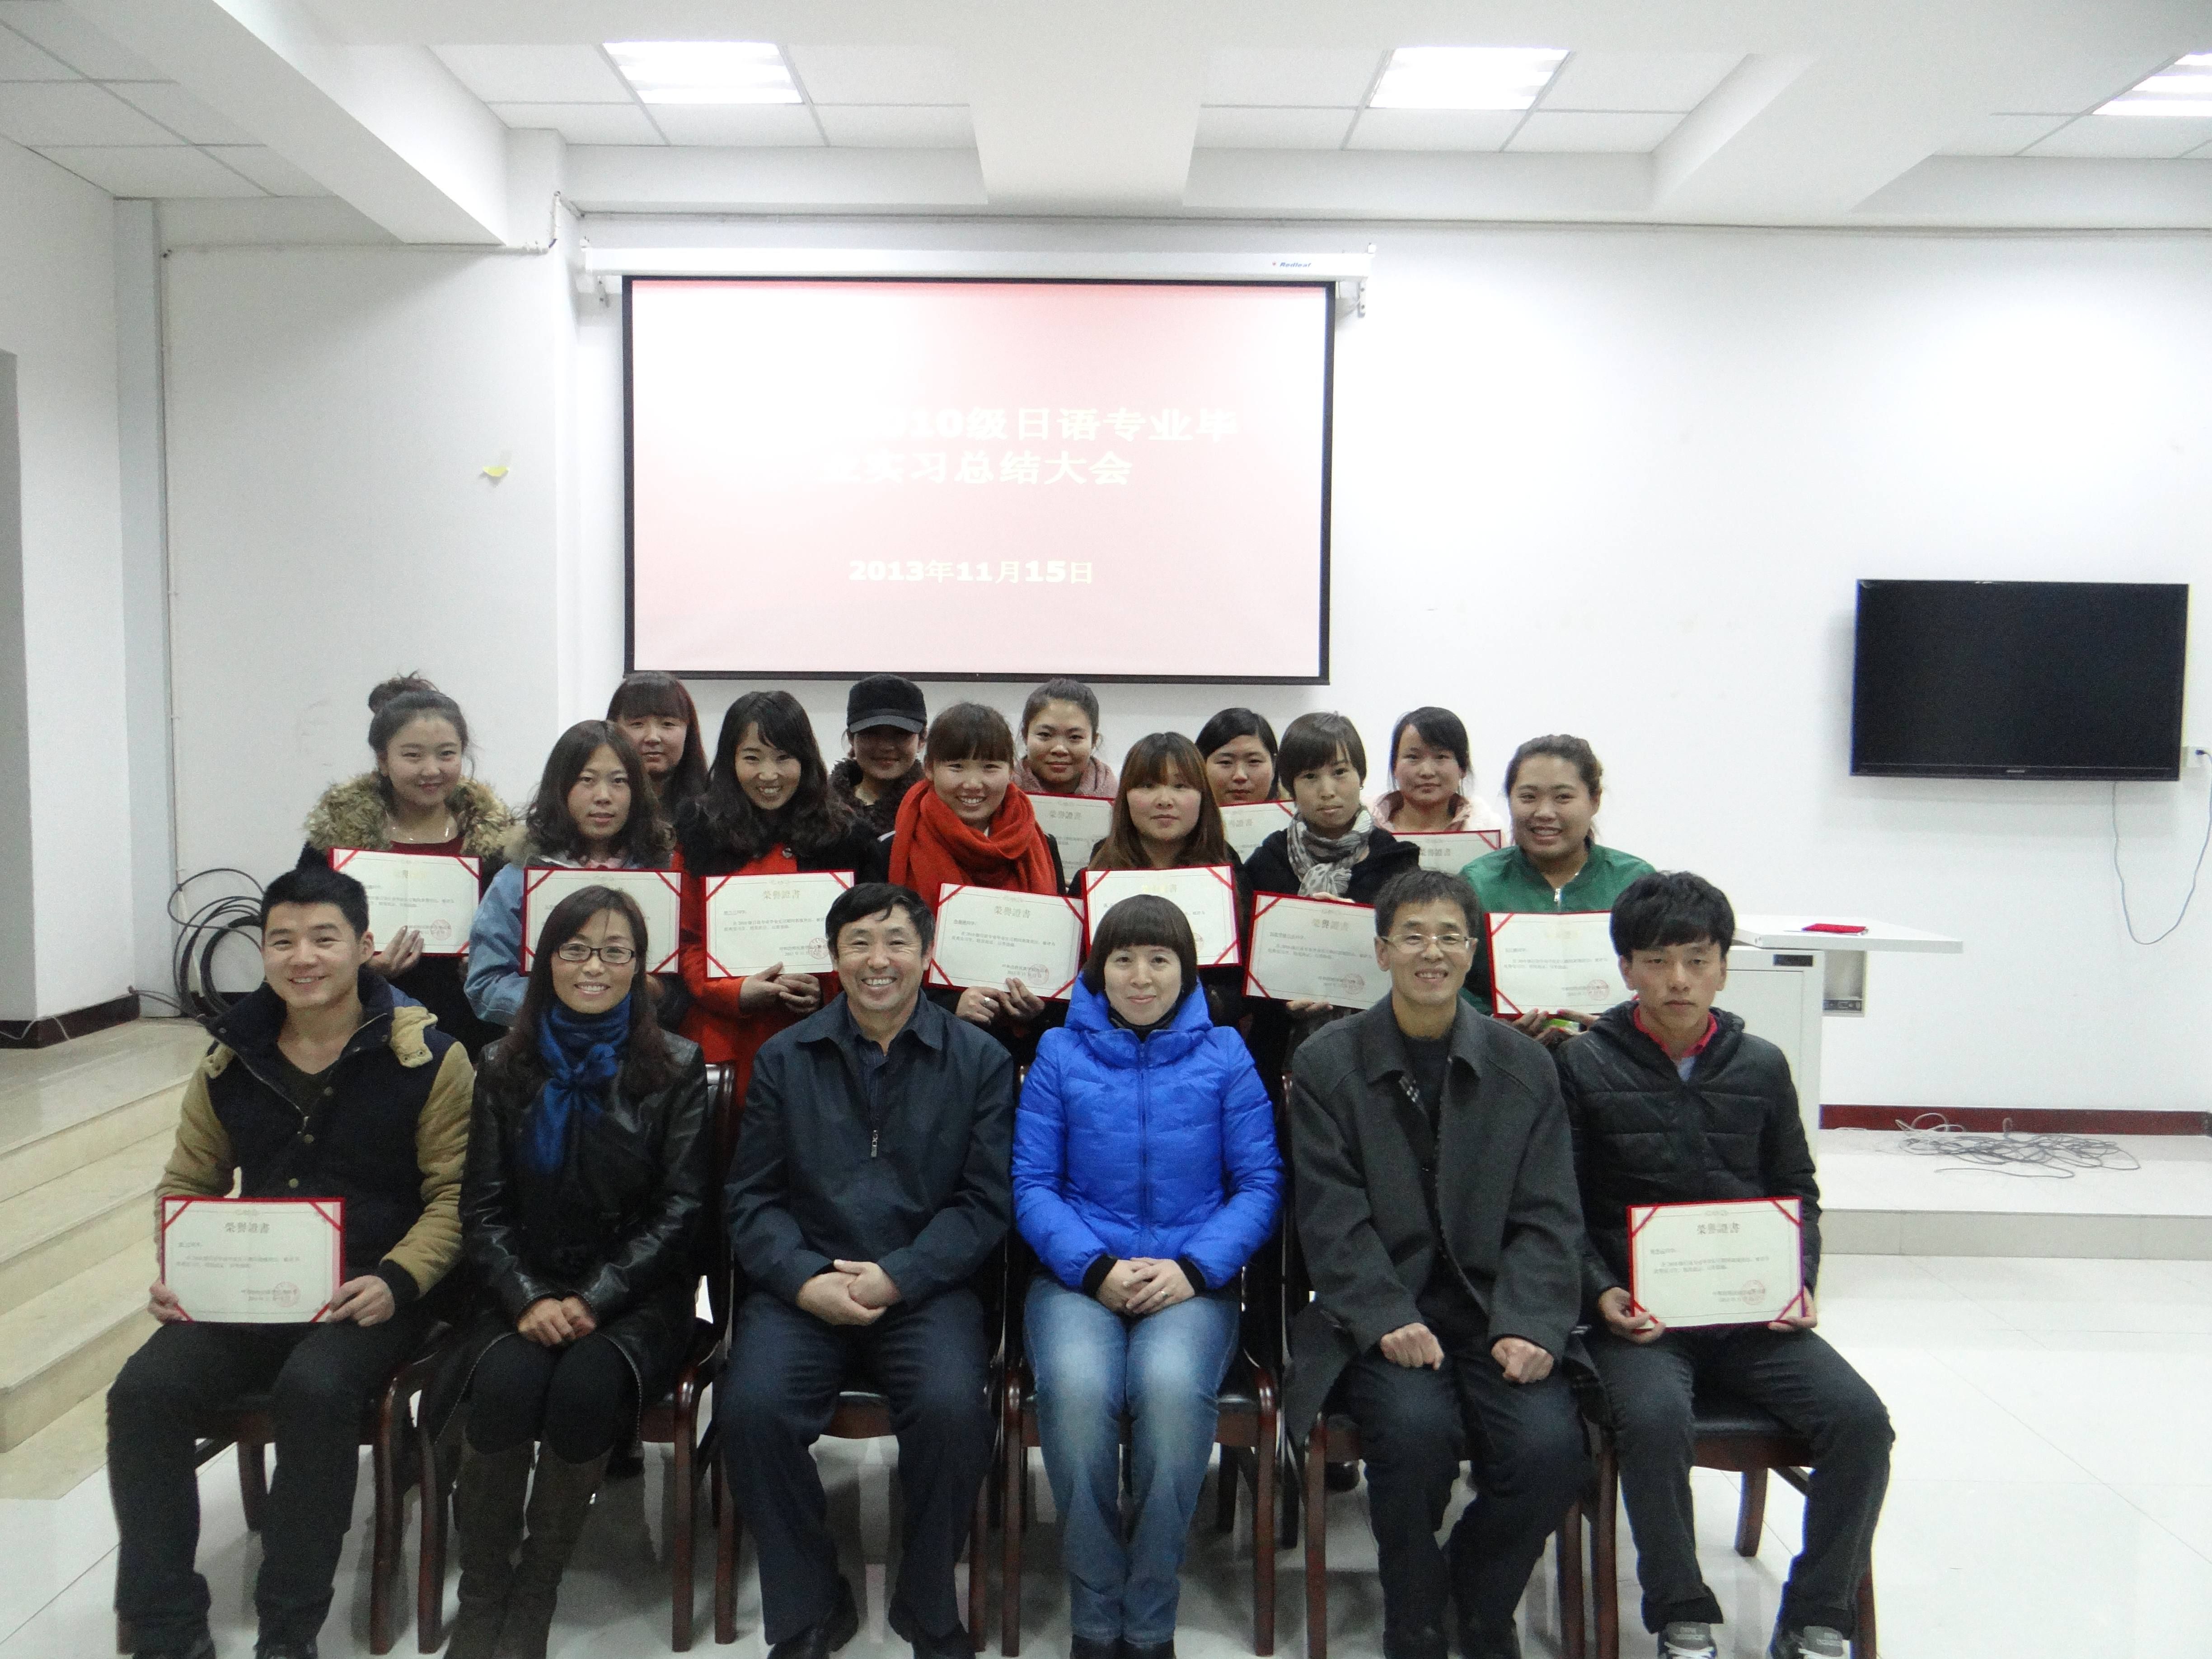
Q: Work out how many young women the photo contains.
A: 12